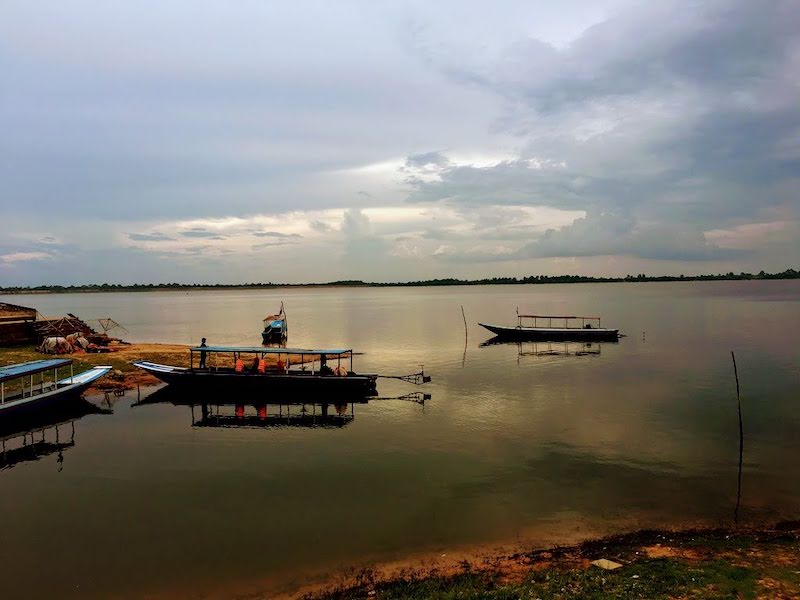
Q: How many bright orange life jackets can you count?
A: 2